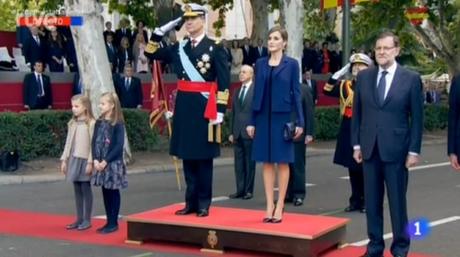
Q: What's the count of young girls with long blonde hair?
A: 2